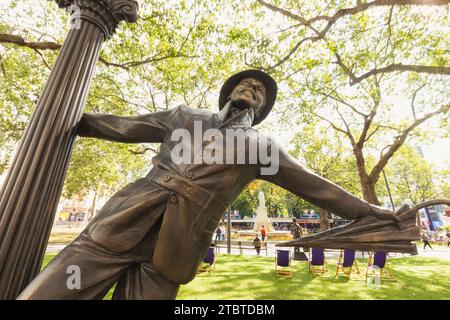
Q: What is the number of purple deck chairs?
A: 5